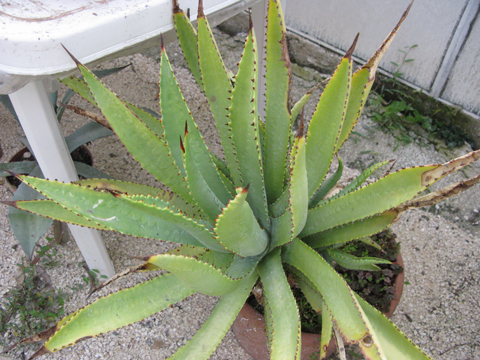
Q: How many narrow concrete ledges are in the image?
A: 1